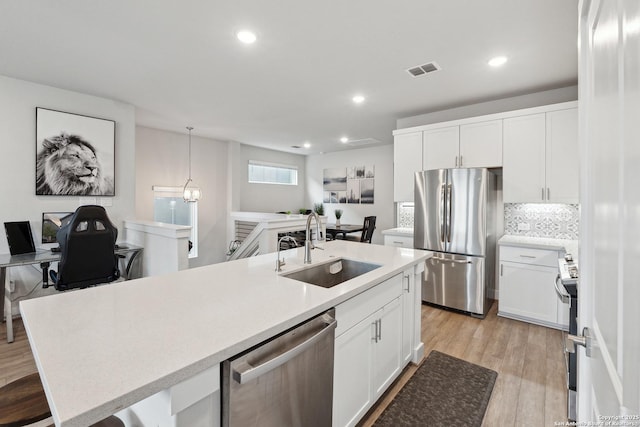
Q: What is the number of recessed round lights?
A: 5